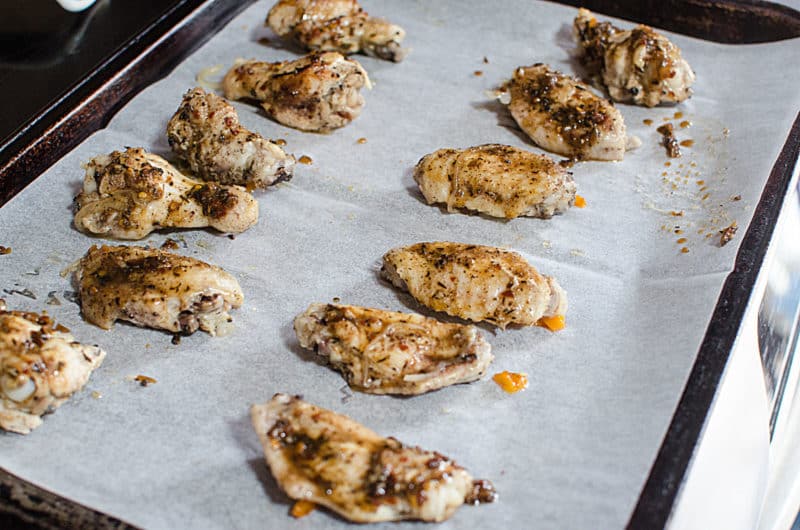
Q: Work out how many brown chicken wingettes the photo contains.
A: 12